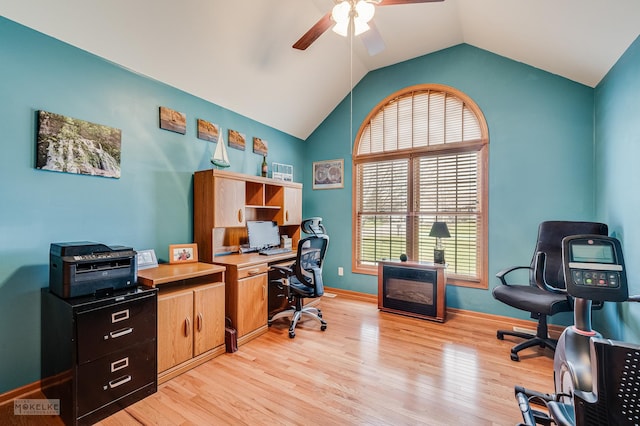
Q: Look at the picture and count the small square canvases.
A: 4